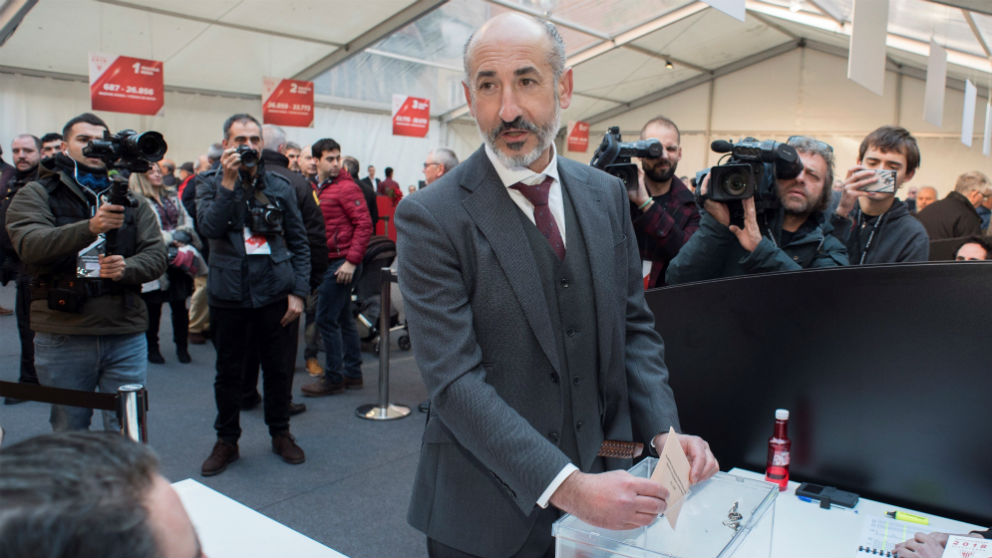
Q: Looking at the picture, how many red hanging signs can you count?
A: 4